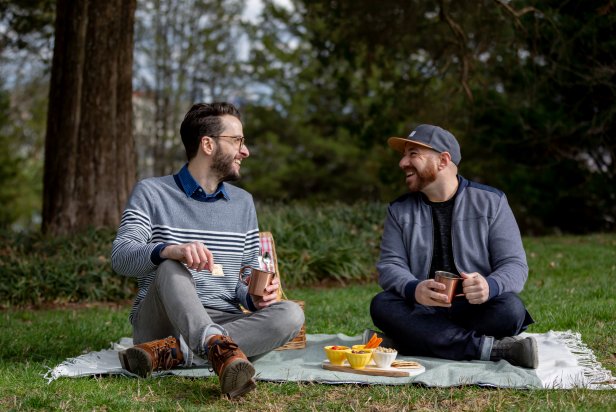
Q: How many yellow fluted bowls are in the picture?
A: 3